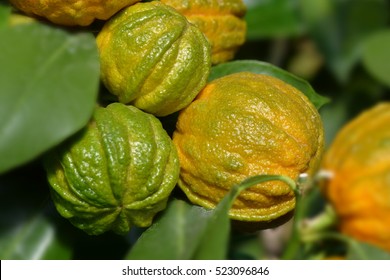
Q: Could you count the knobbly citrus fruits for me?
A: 6